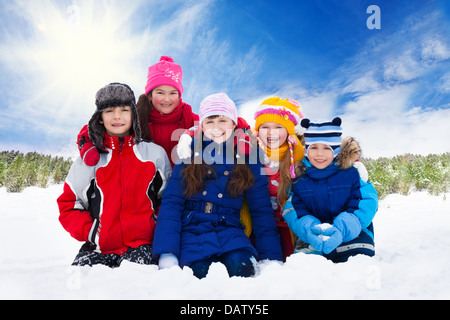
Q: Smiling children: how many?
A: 5